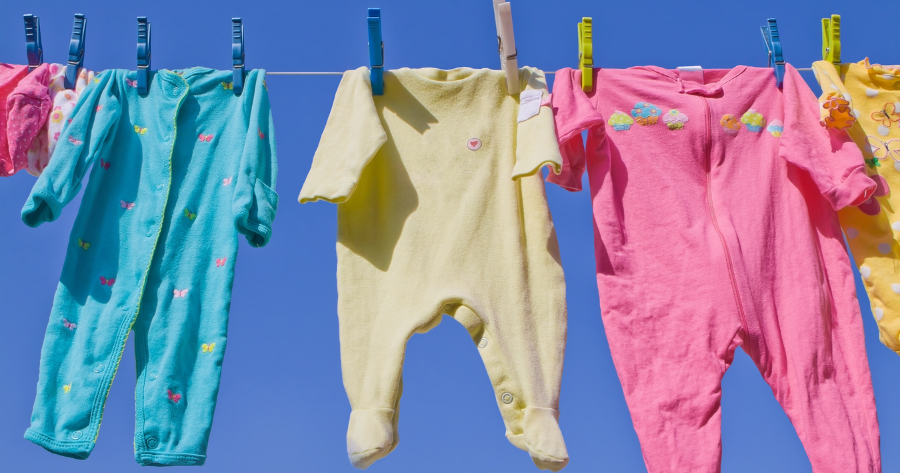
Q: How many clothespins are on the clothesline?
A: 9